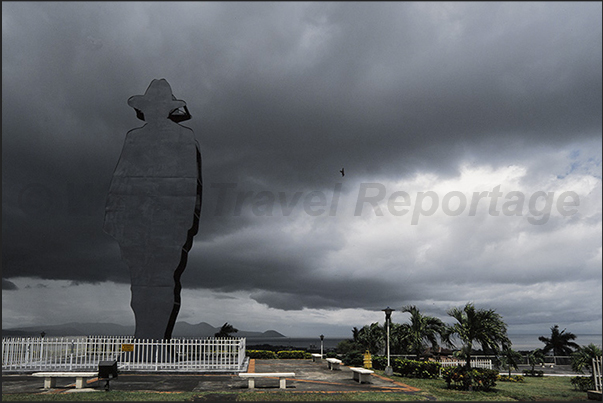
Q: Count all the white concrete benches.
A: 5